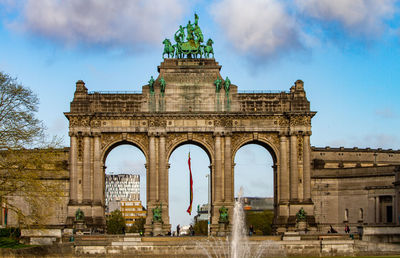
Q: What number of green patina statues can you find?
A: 9